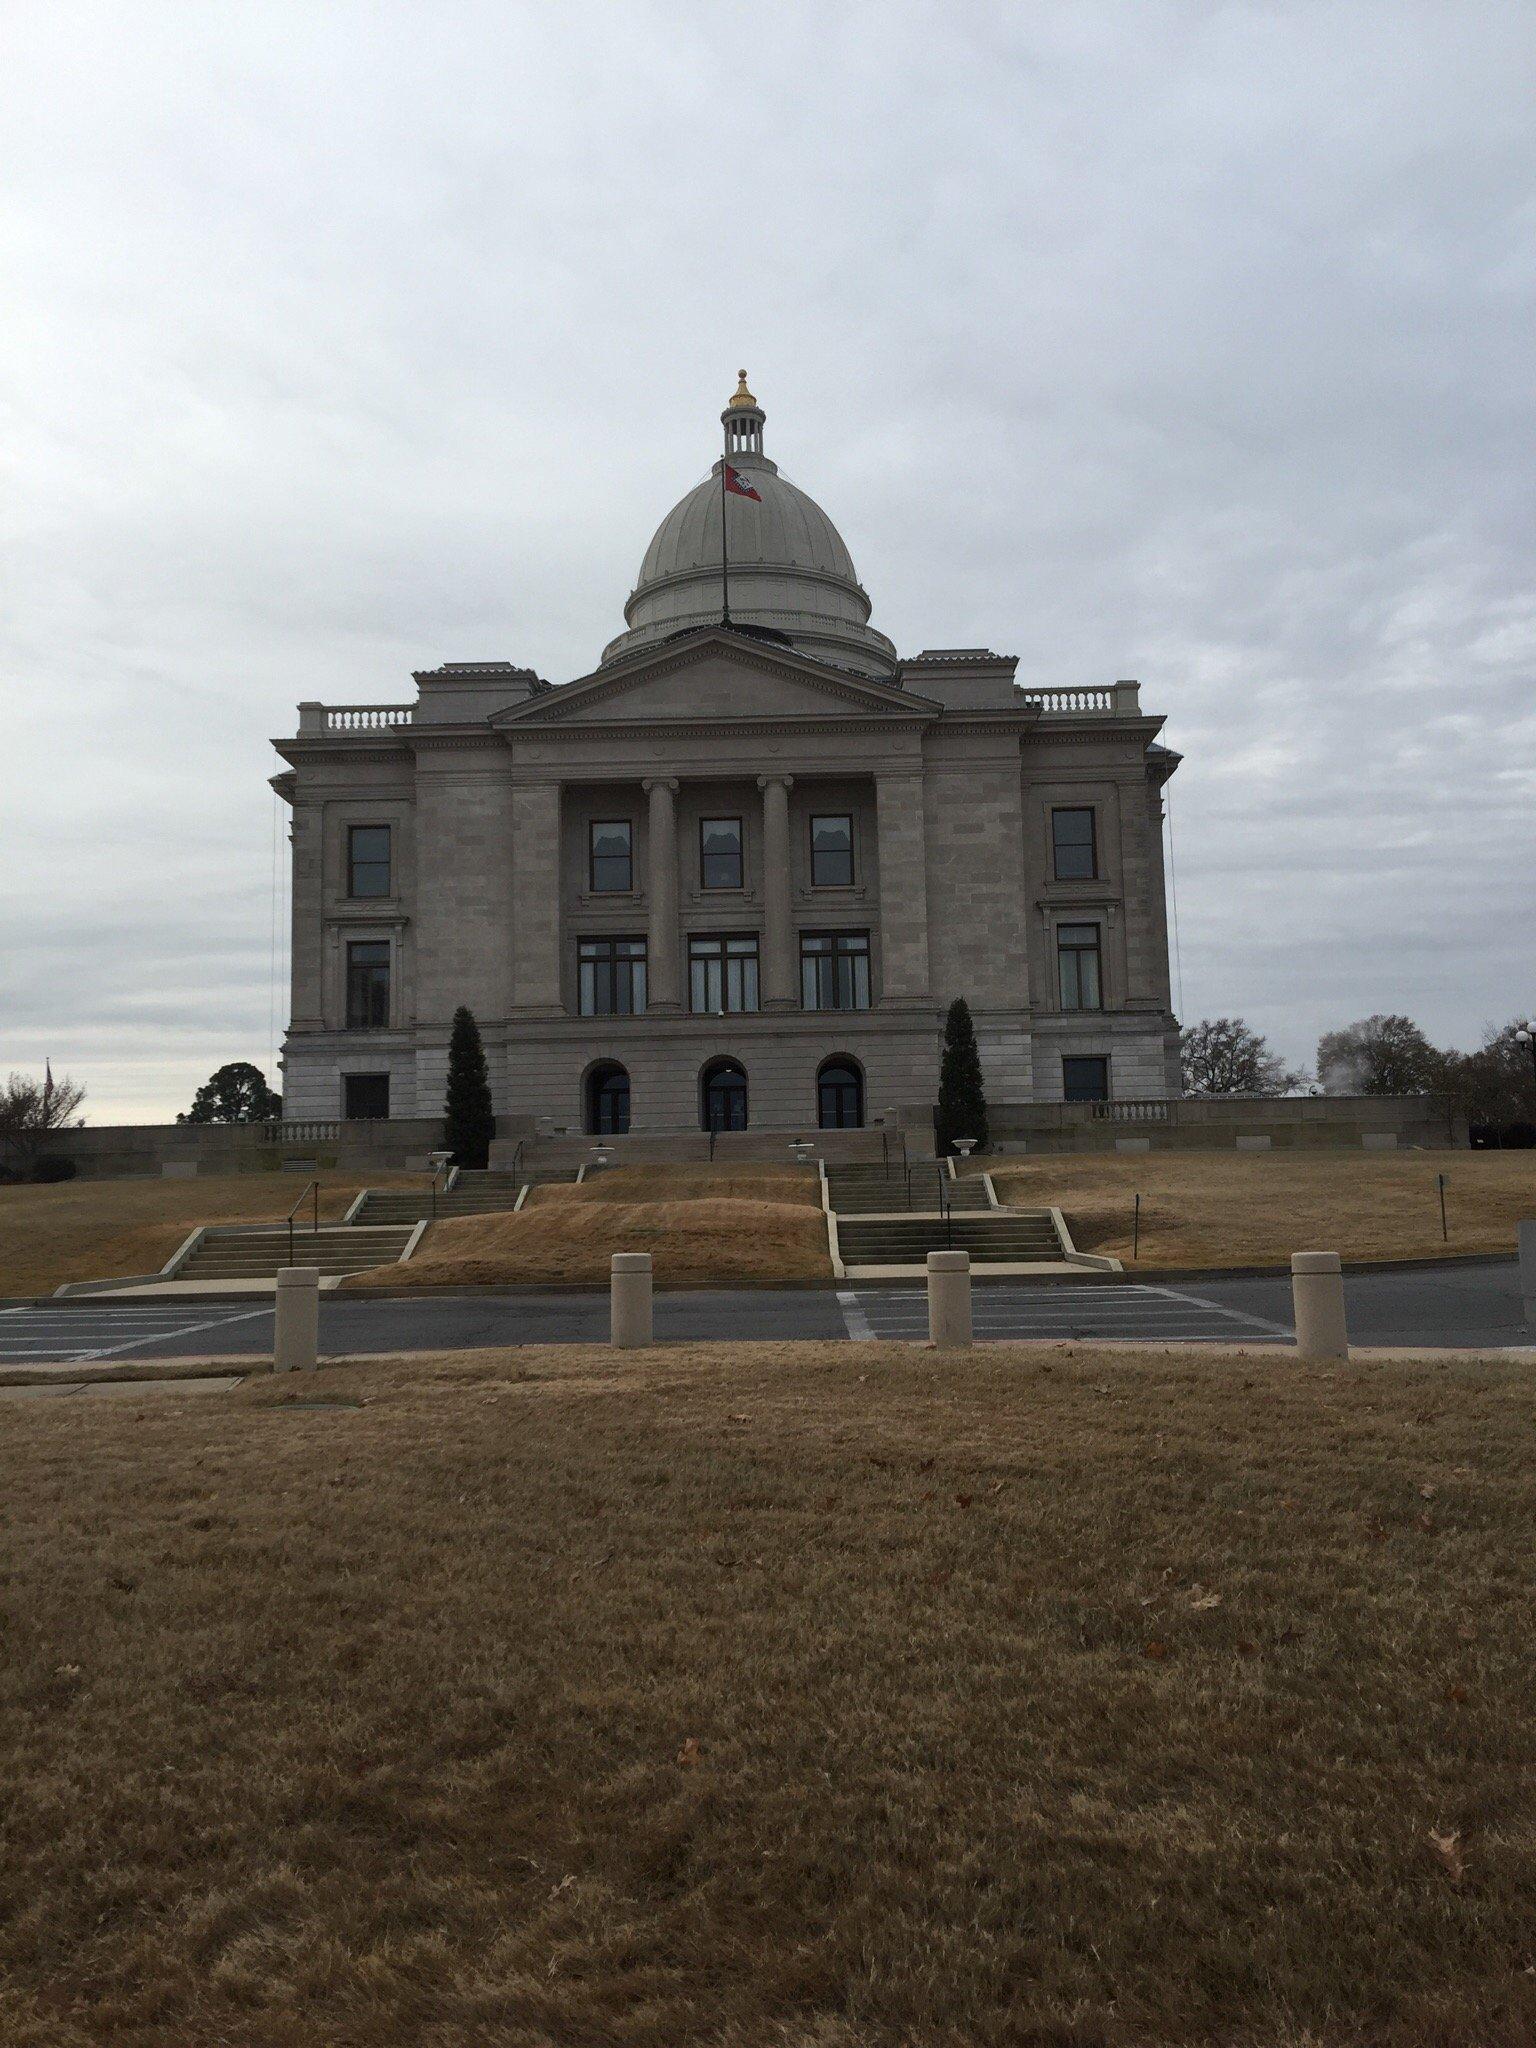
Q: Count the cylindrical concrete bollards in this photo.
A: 4